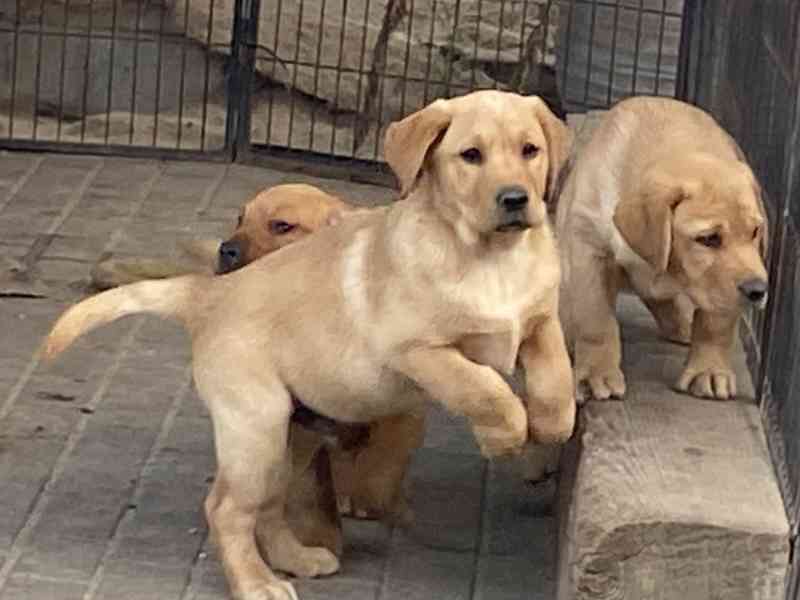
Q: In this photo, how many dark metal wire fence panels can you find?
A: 2